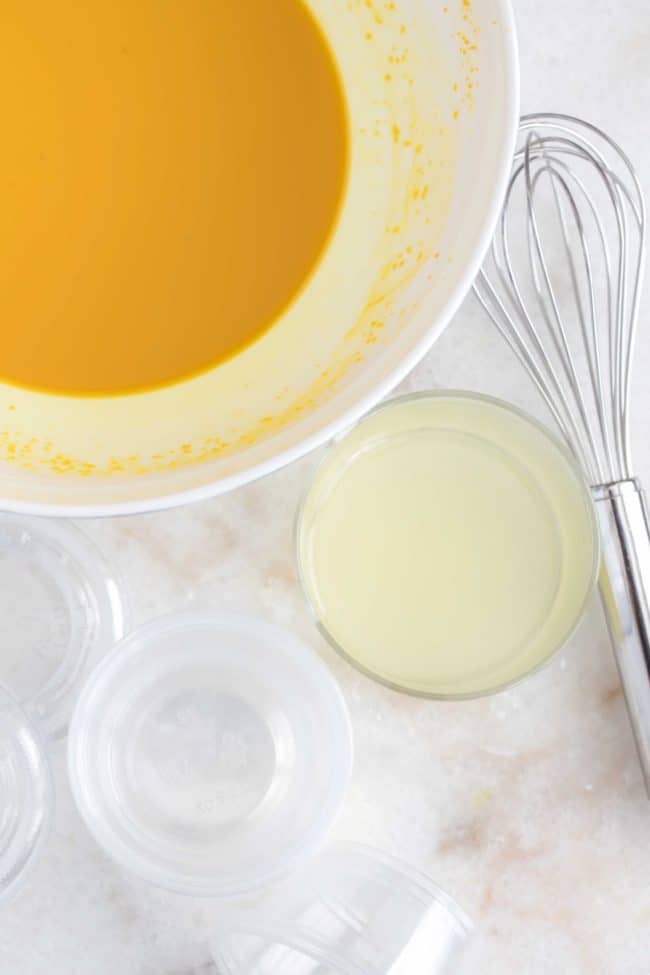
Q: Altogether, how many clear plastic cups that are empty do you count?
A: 4